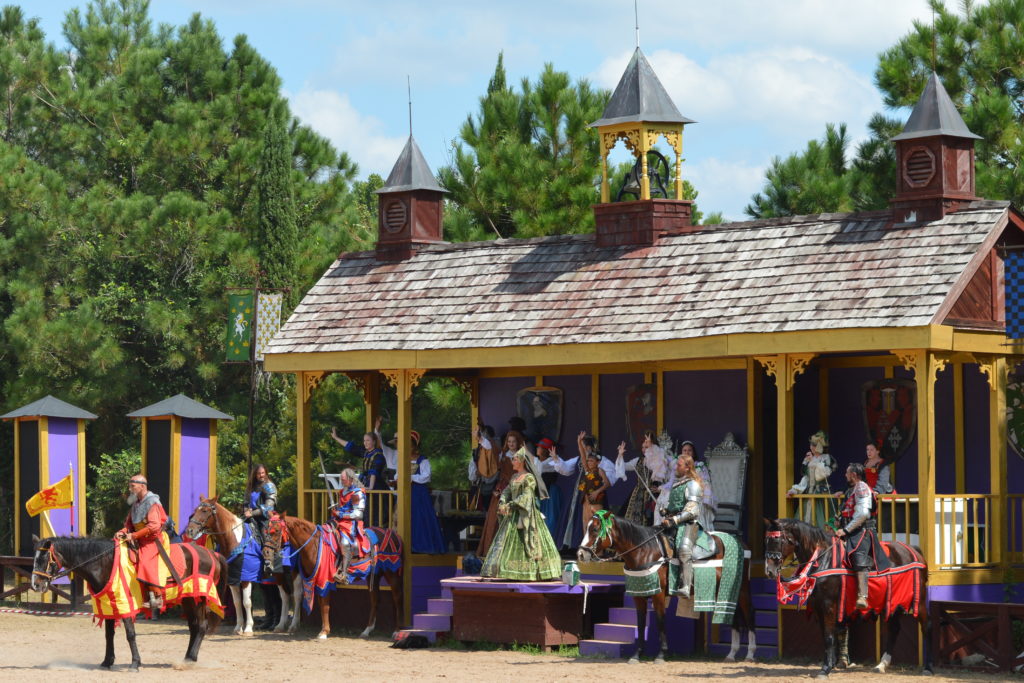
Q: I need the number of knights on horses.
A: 5